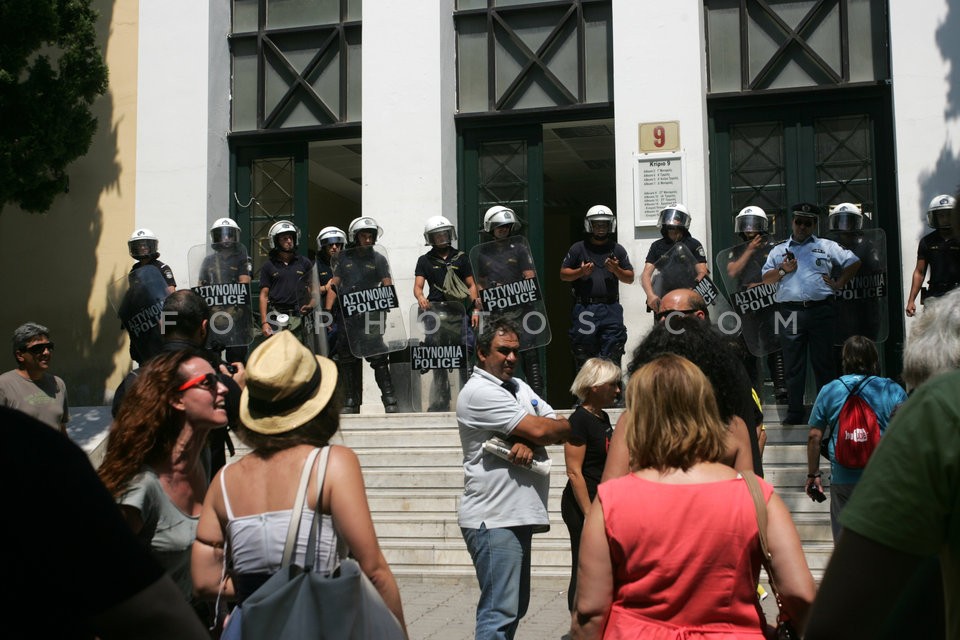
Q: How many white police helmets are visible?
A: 12